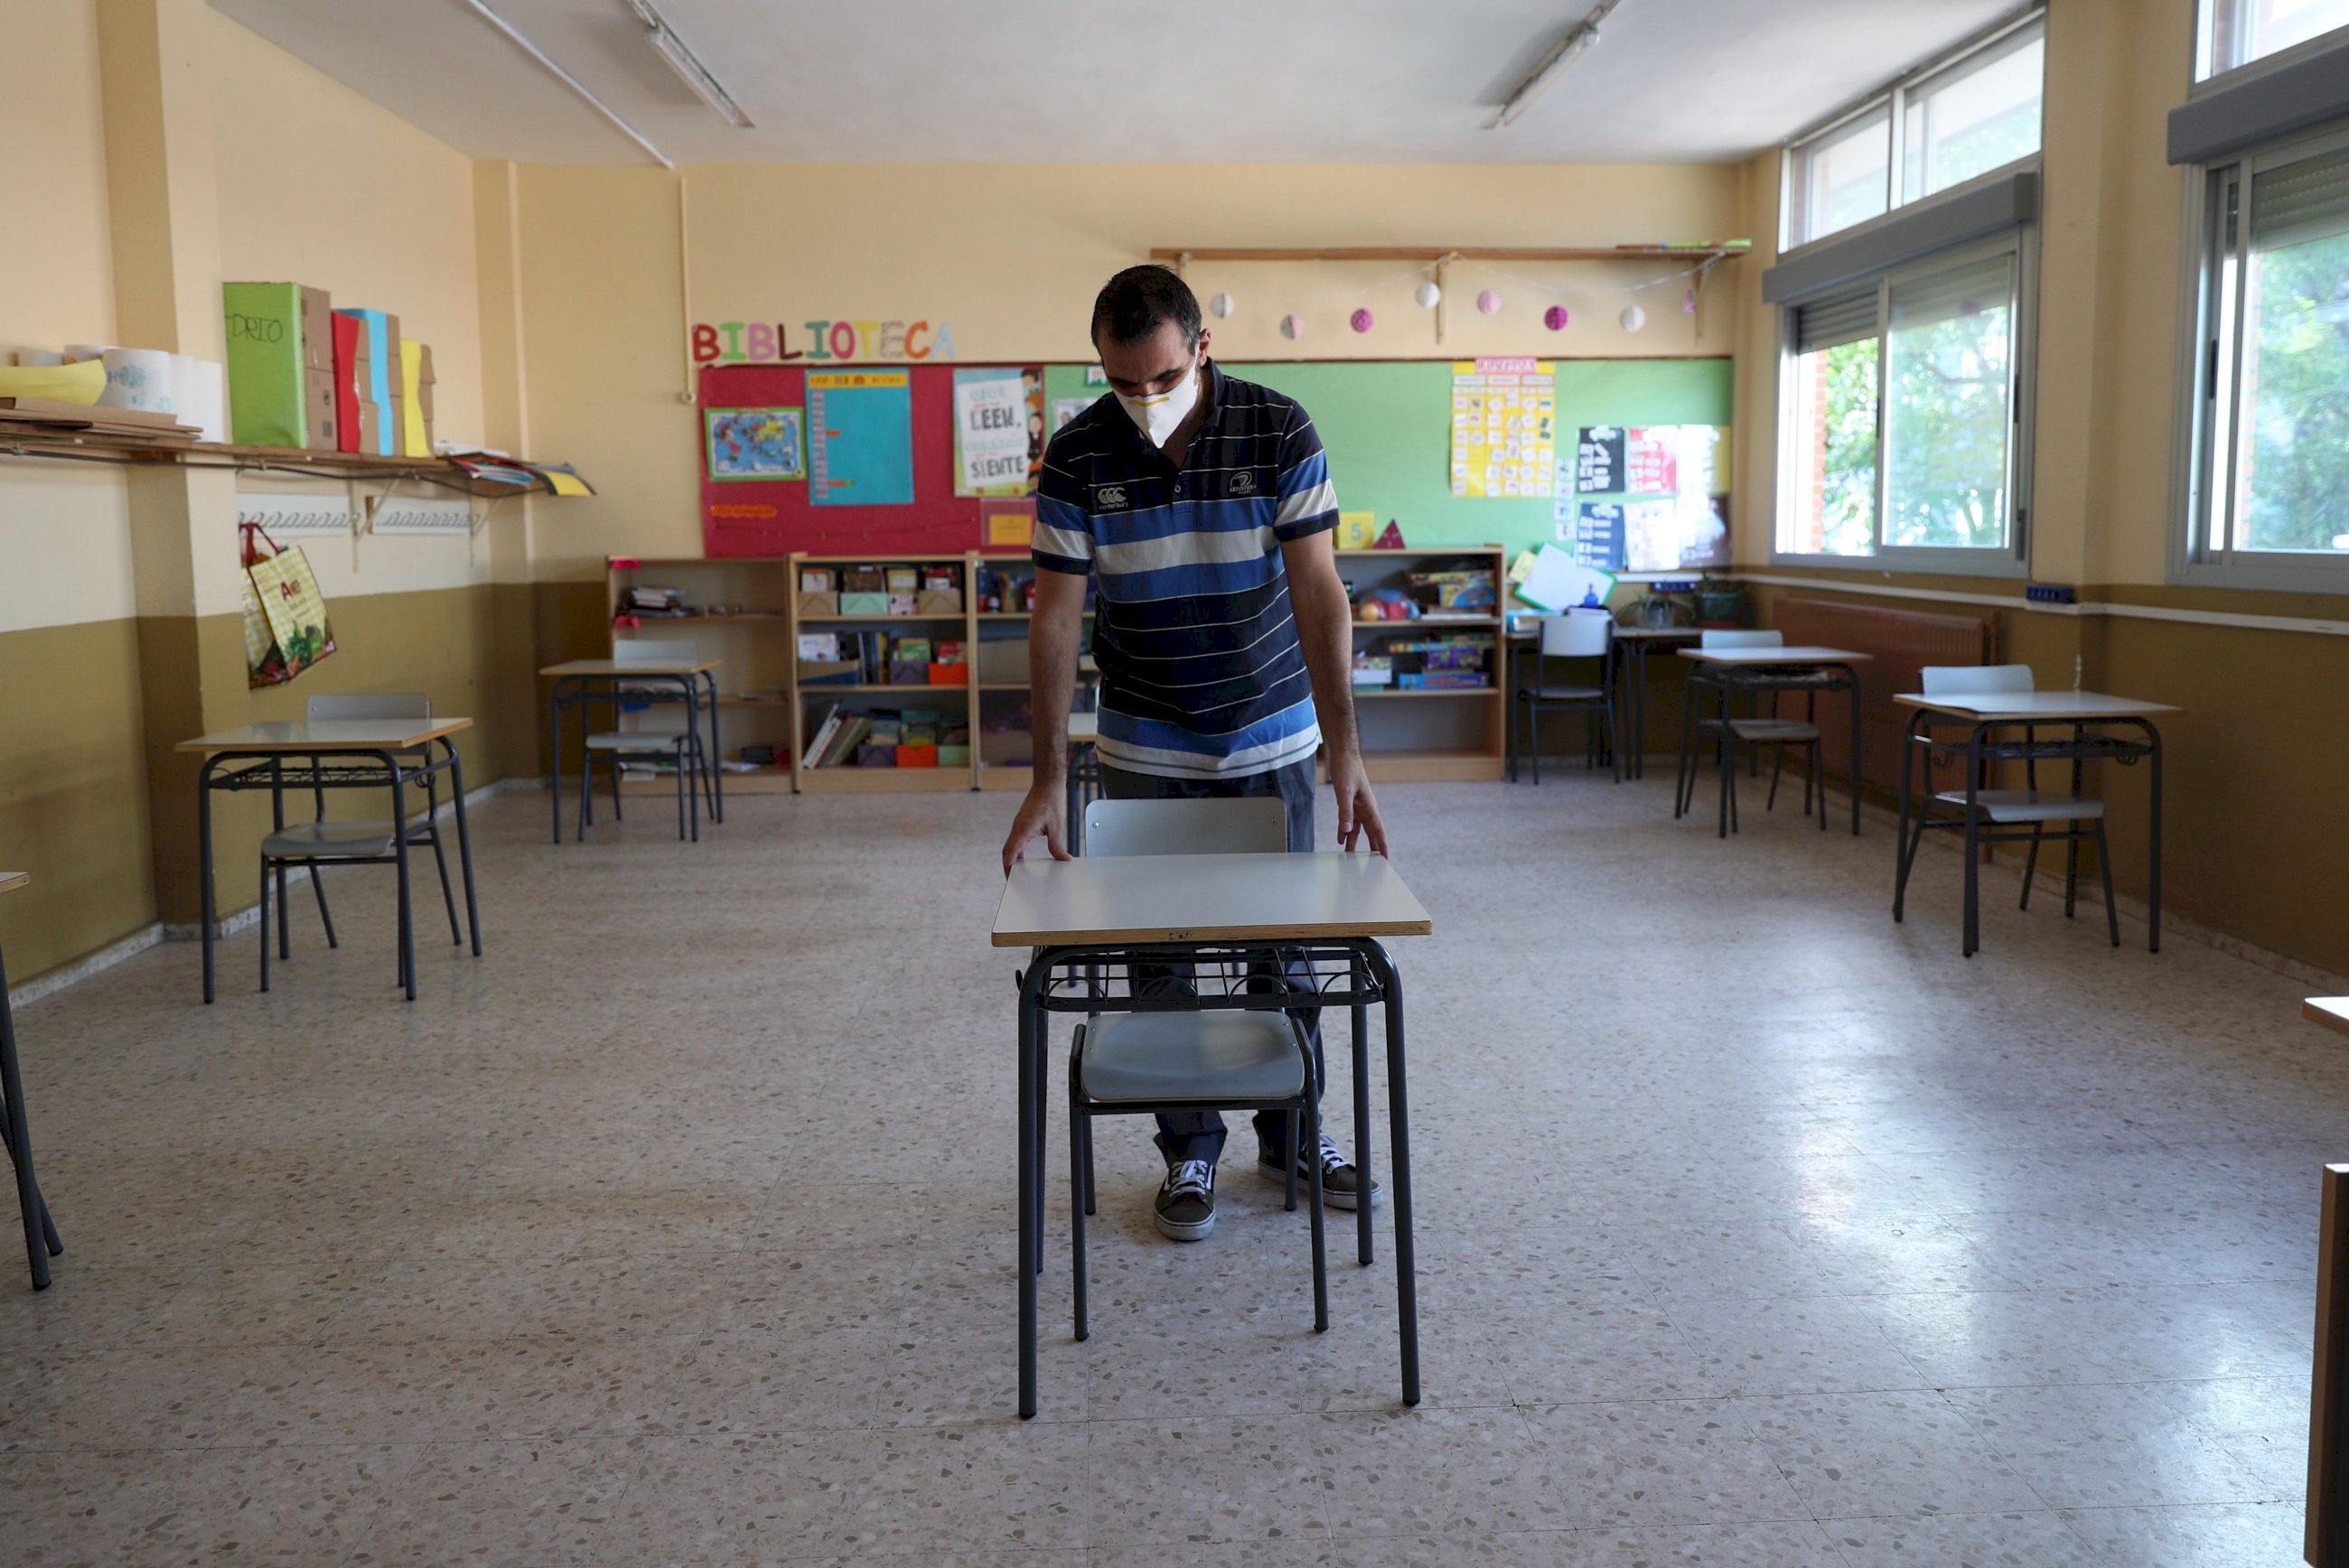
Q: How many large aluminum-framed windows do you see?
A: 2